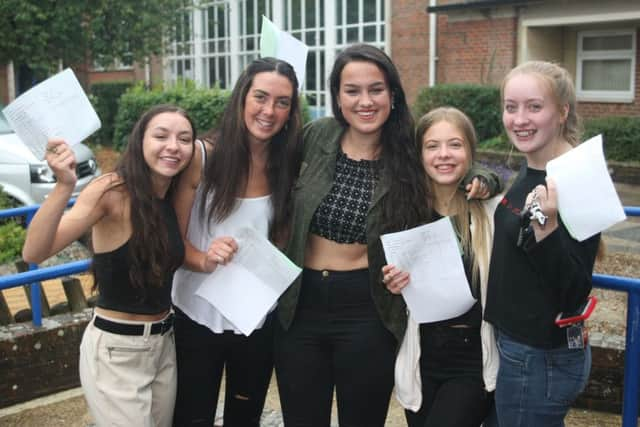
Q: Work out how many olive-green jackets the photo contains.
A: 1